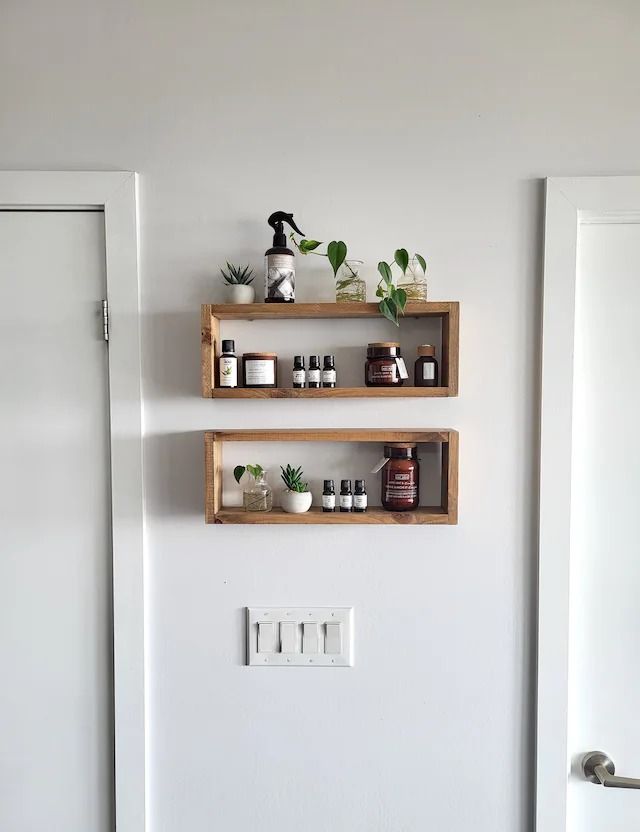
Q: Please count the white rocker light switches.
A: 4